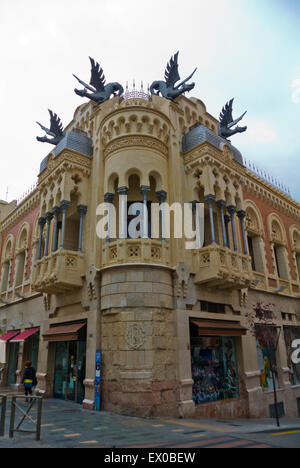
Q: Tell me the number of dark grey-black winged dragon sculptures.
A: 4